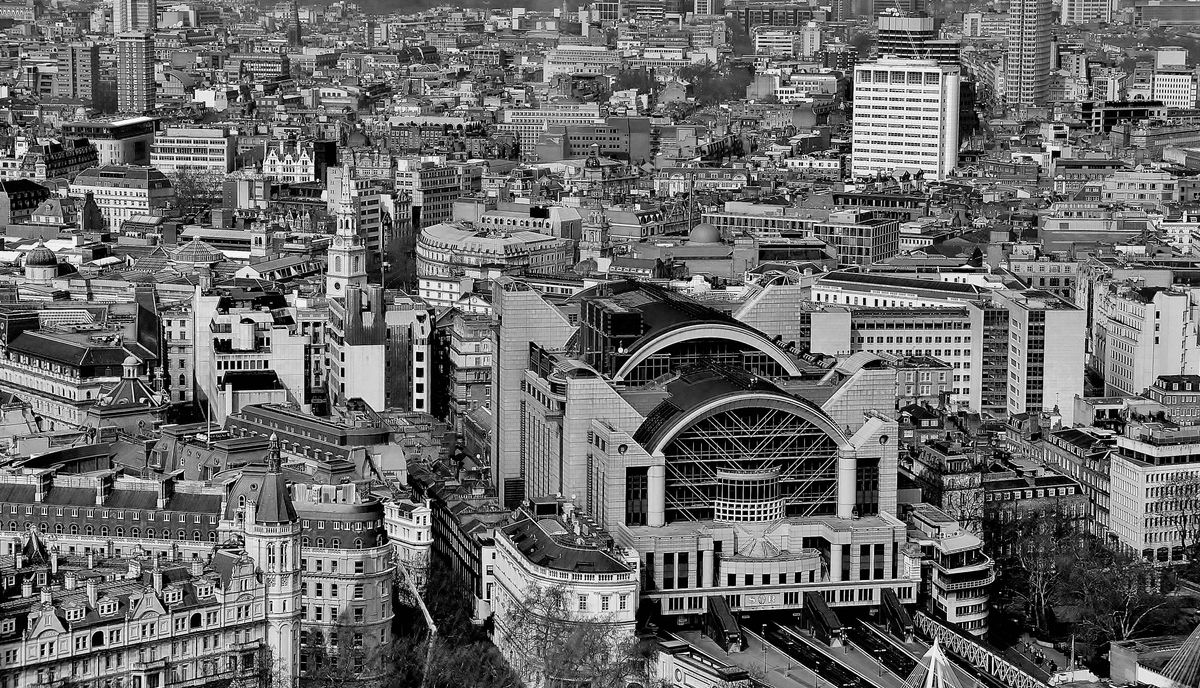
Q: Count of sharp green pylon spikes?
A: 0